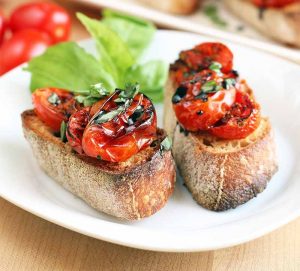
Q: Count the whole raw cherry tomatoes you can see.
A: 3